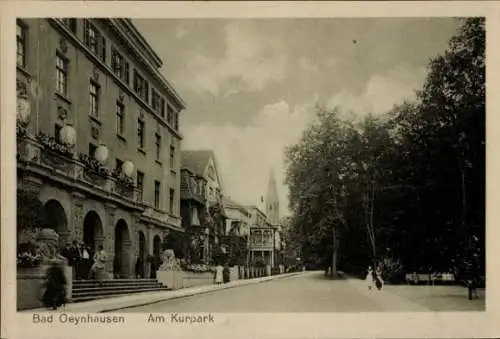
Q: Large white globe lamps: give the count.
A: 4